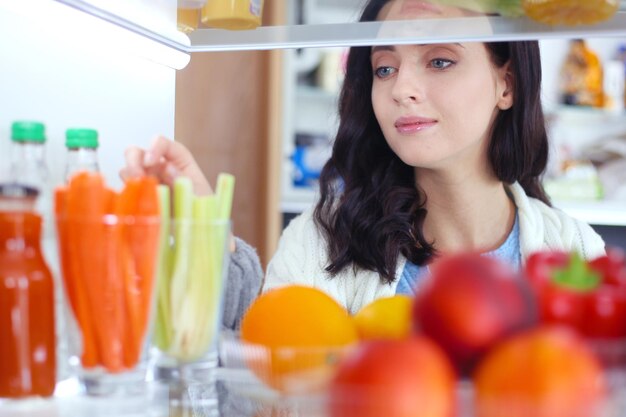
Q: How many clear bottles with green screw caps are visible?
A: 2